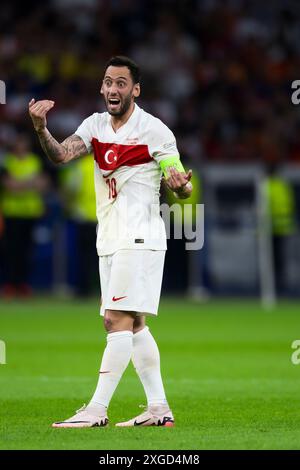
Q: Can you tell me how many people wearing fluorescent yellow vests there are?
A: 4